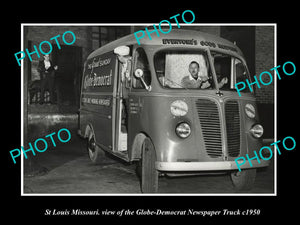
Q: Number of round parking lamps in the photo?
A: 2